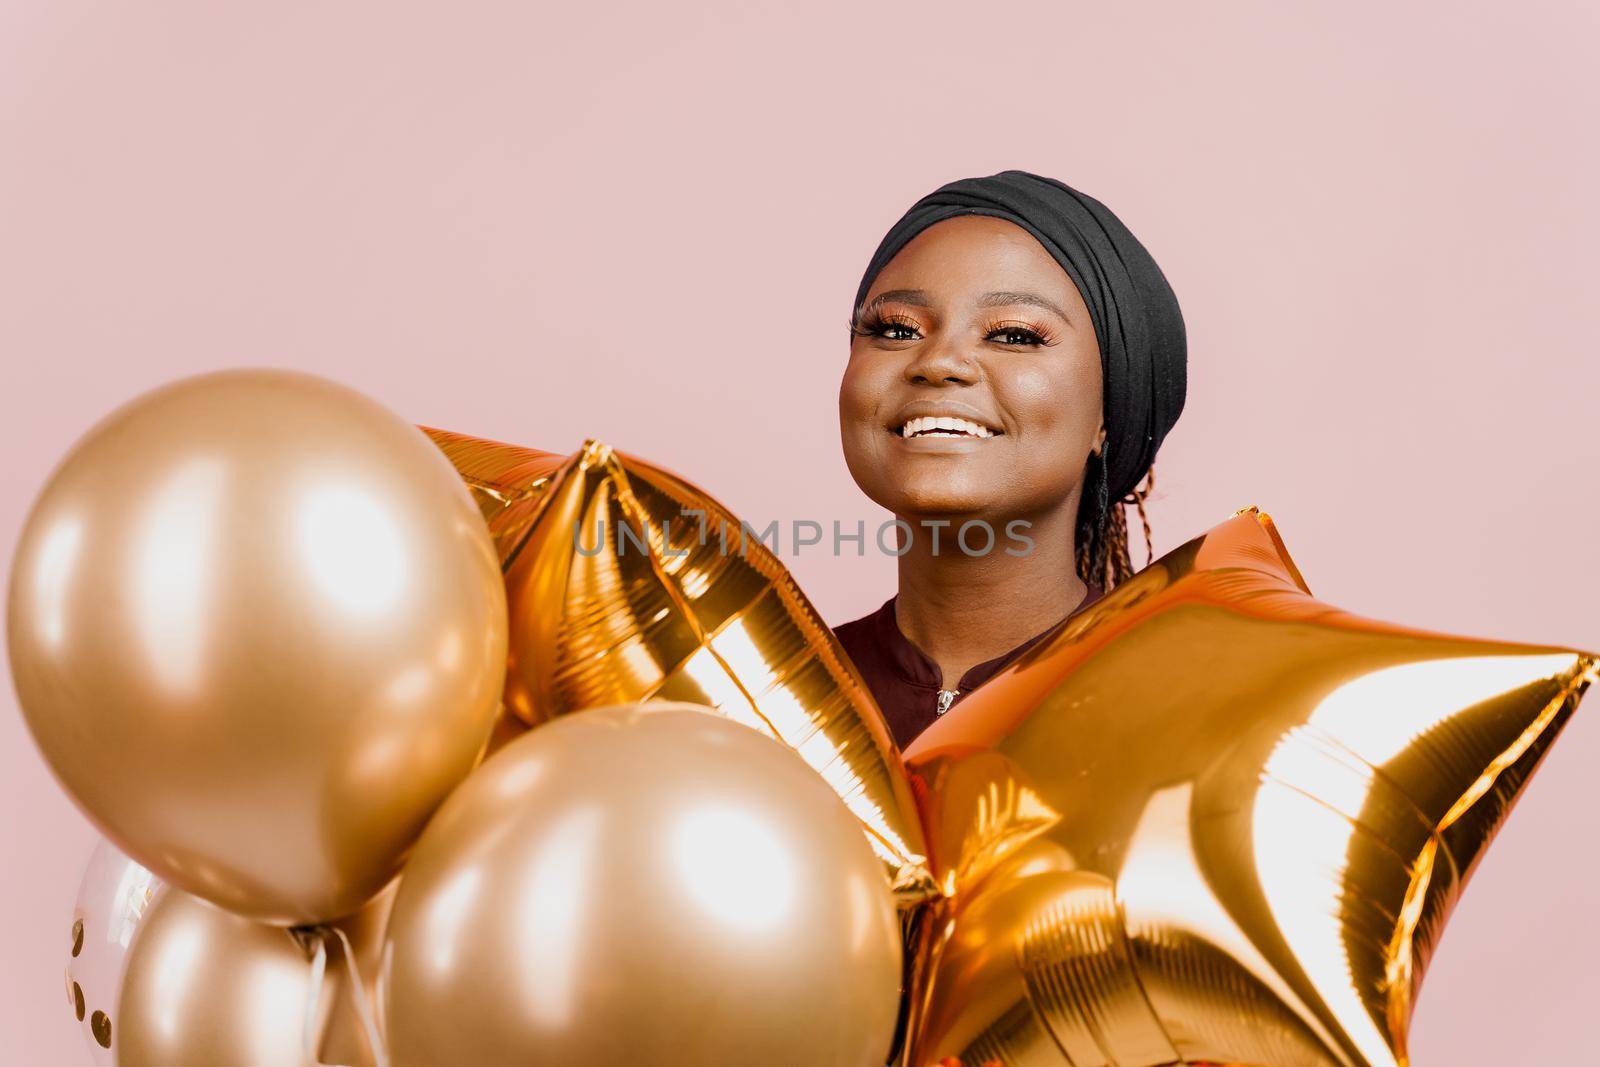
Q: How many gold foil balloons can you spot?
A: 2